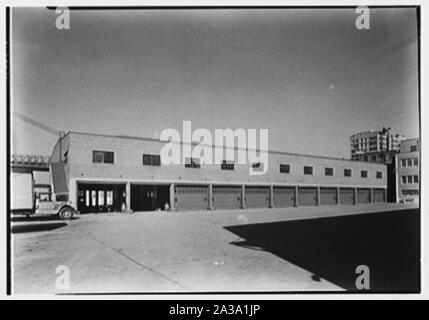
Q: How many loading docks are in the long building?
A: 11